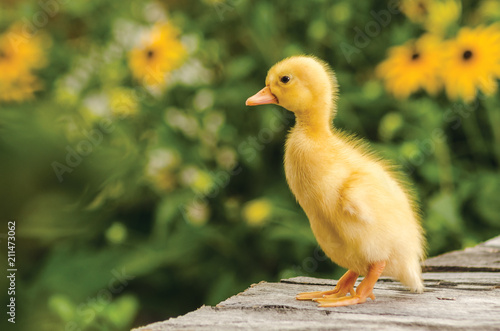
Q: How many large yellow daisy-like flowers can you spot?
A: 4